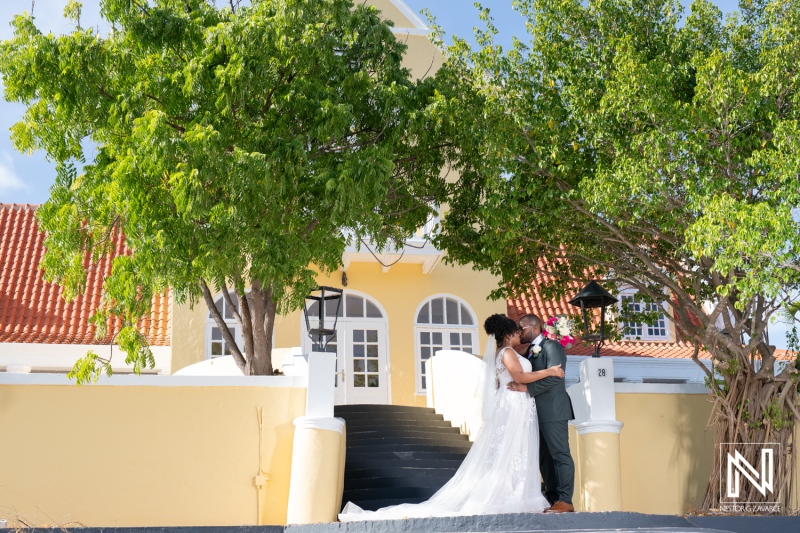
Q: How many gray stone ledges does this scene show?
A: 1